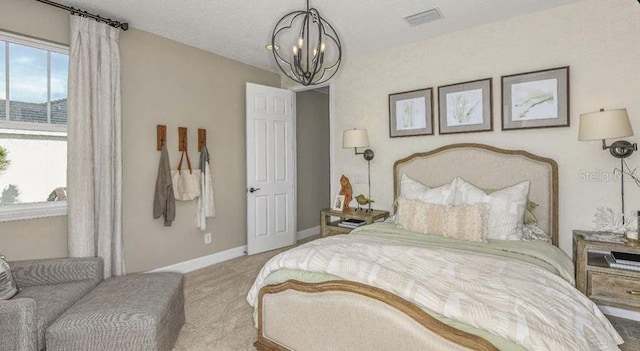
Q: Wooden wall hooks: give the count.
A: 3